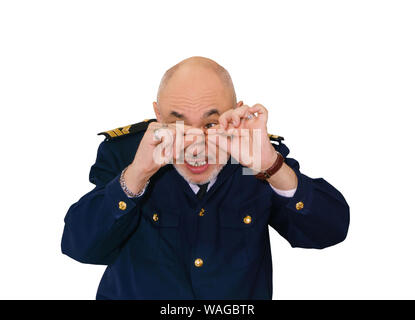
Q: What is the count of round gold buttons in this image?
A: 6